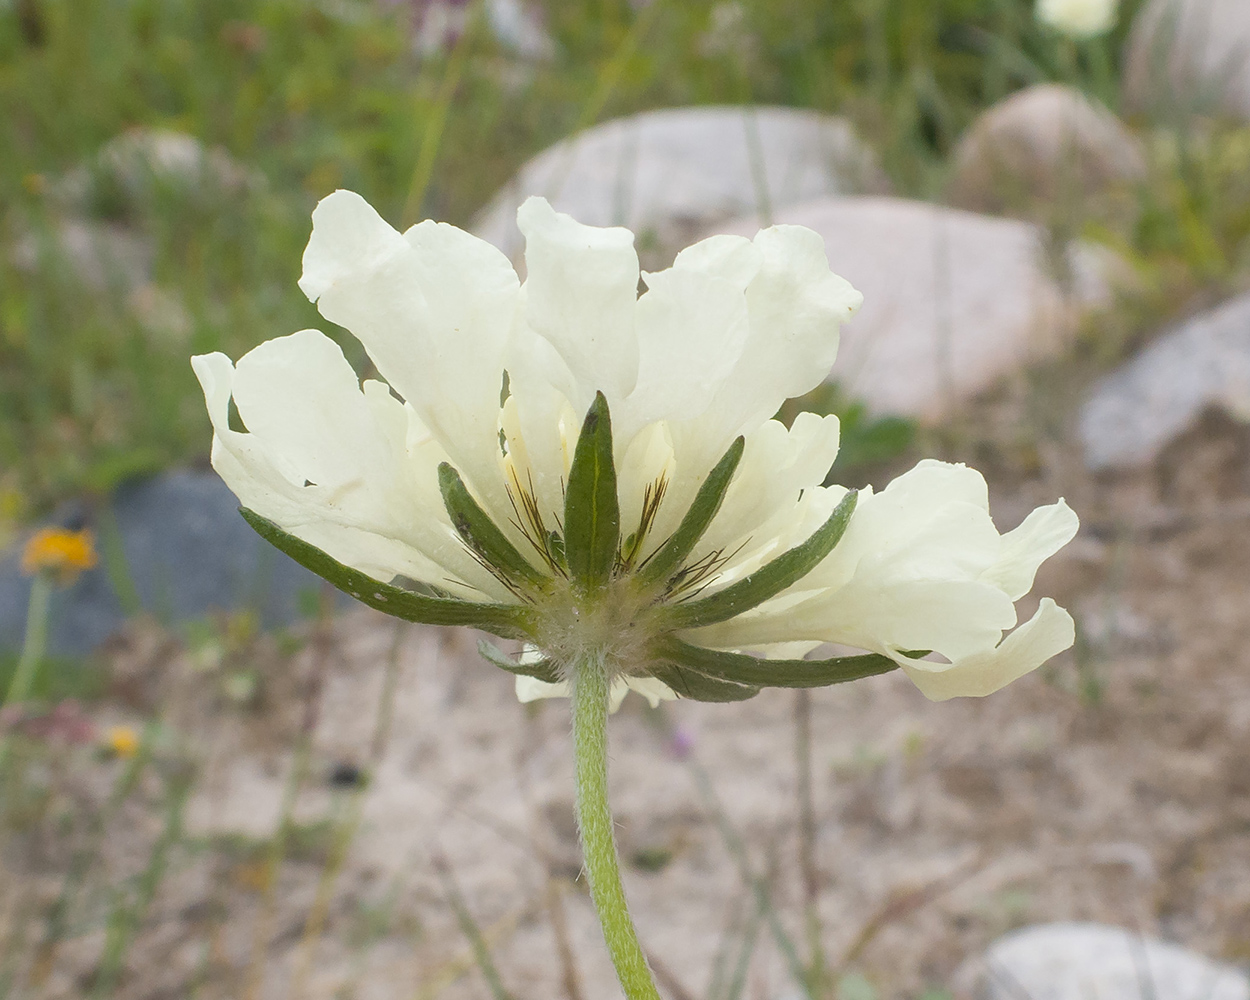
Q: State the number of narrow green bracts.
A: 8